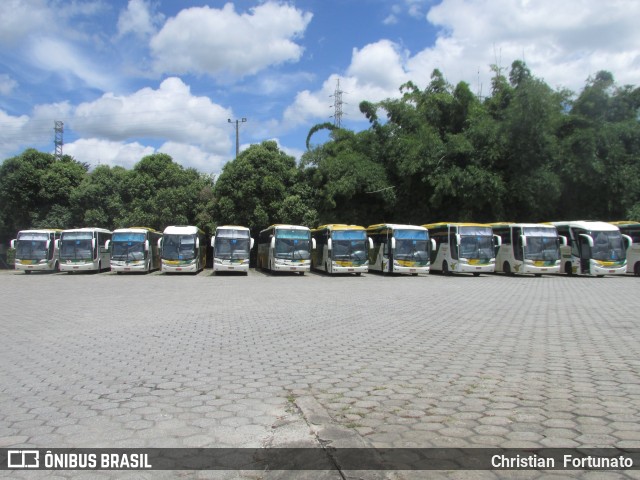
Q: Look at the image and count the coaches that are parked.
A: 12